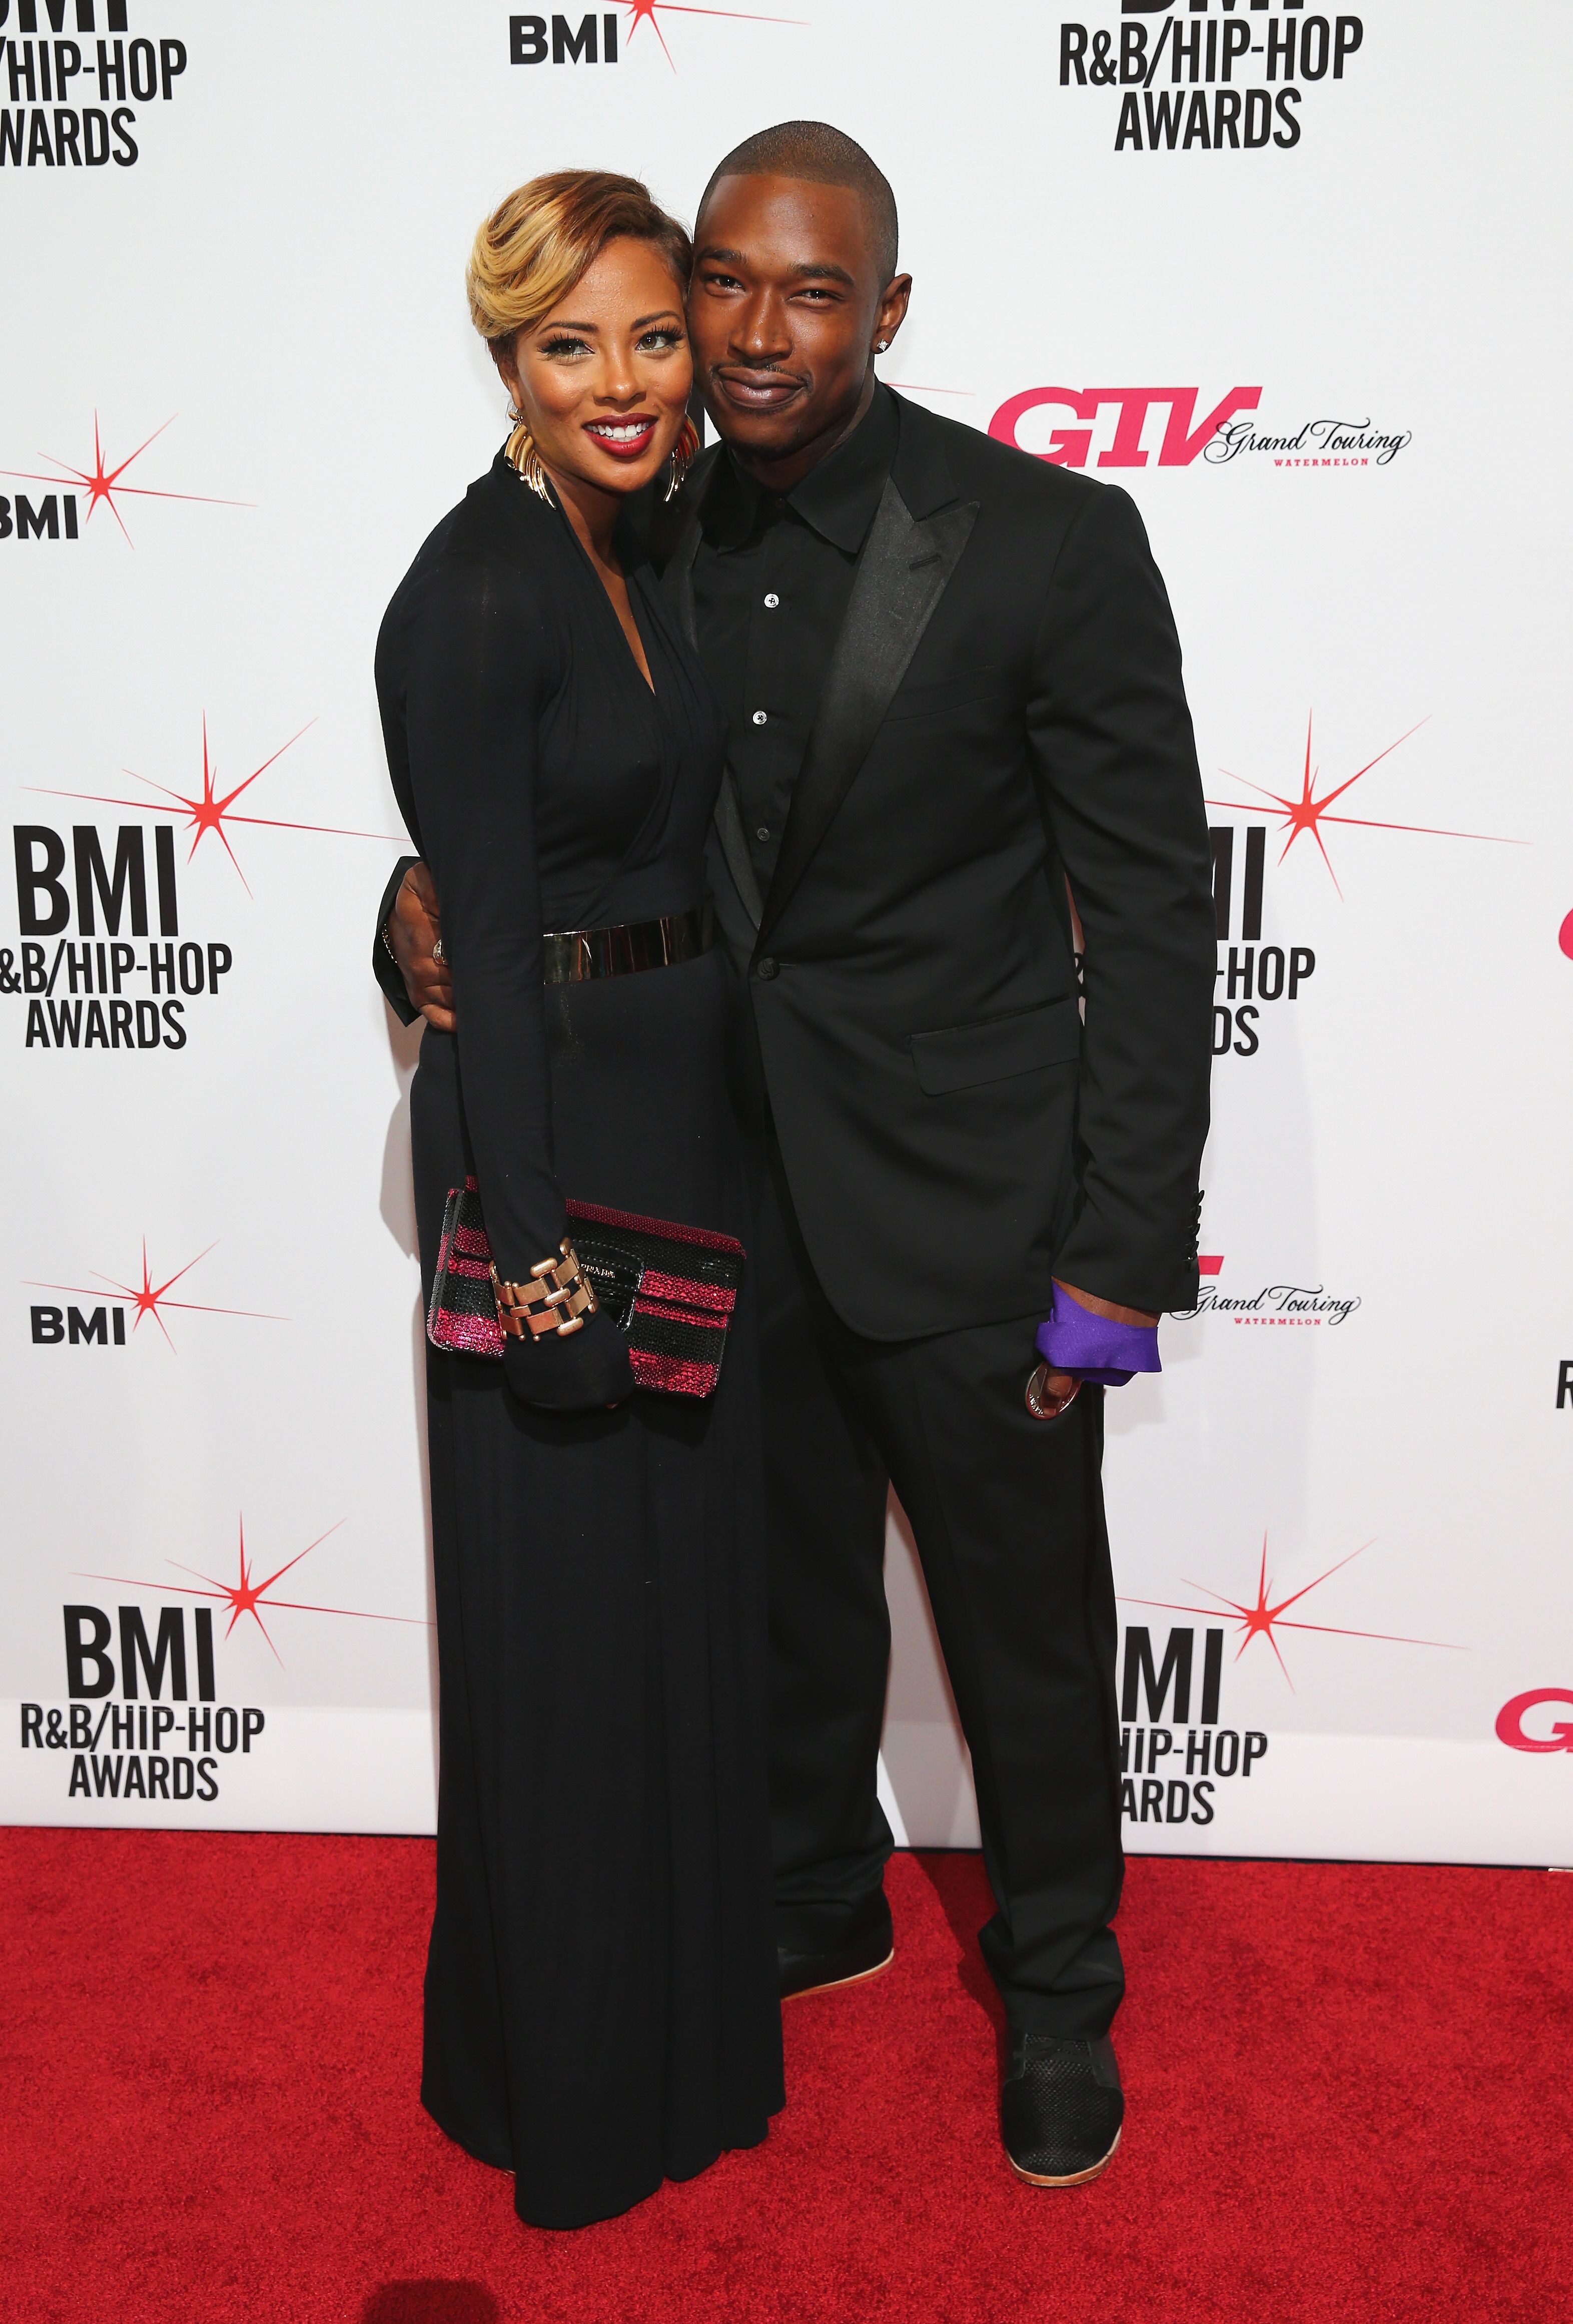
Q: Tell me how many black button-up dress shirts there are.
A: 1